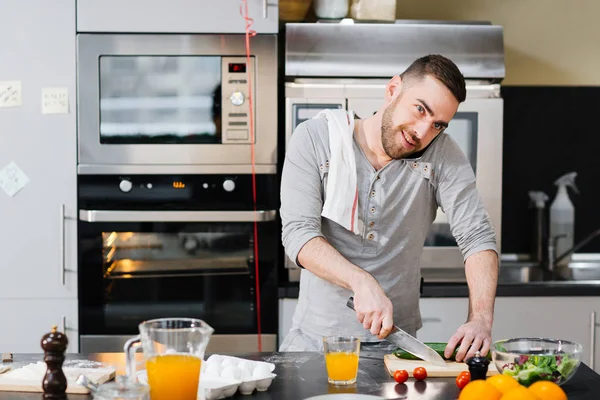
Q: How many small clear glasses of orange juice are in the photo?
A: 1